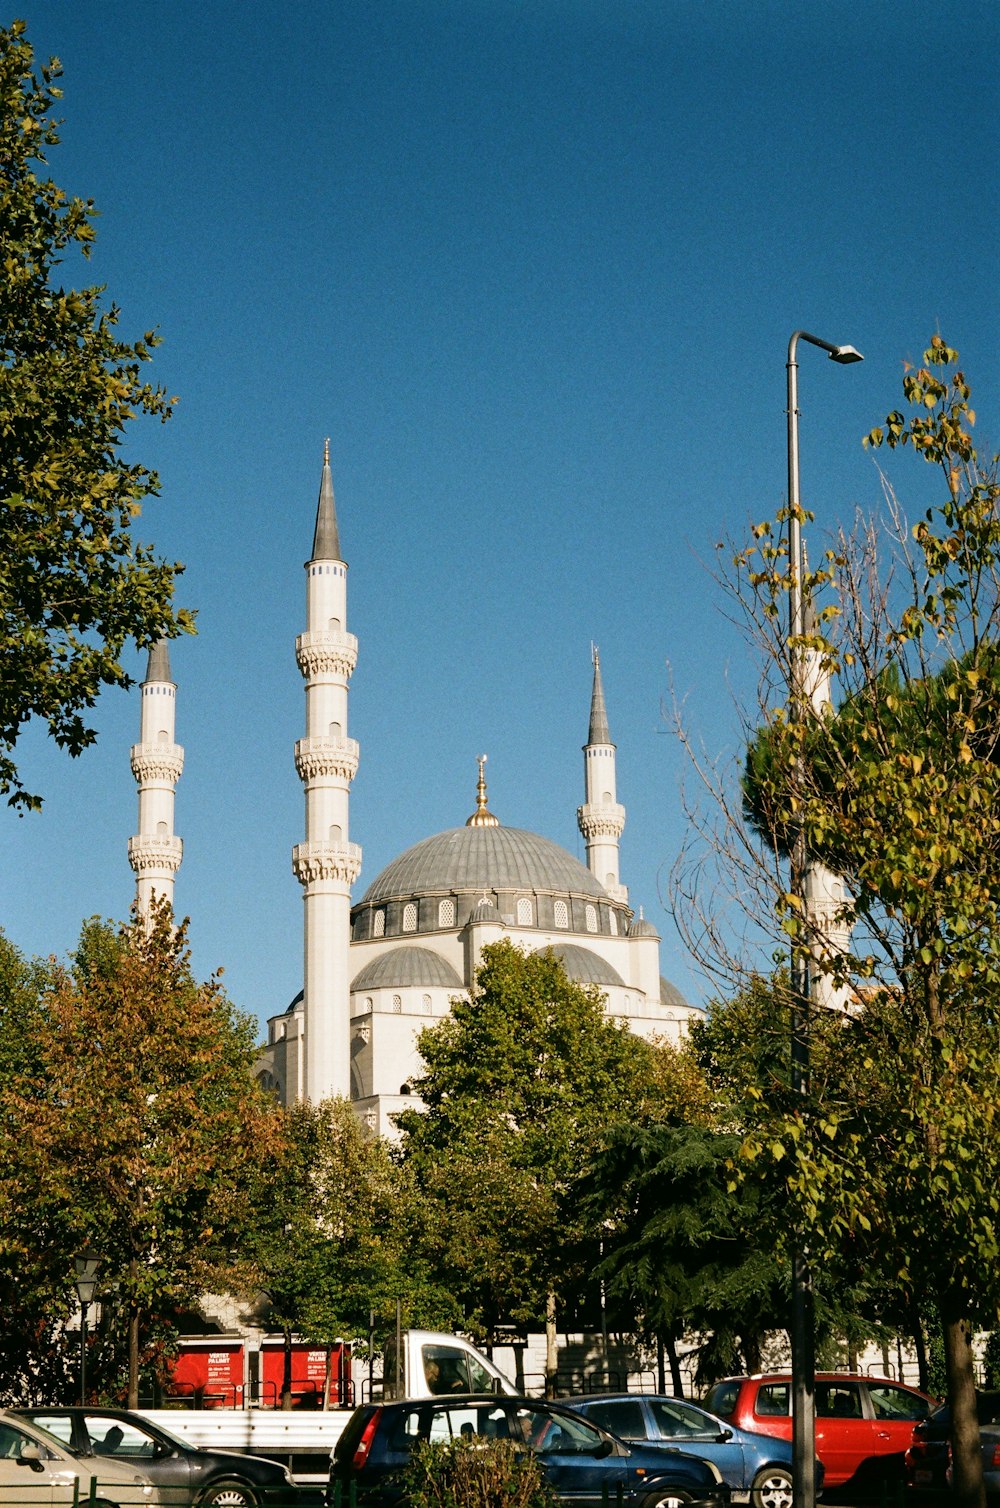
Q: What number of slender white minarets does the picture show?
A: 4